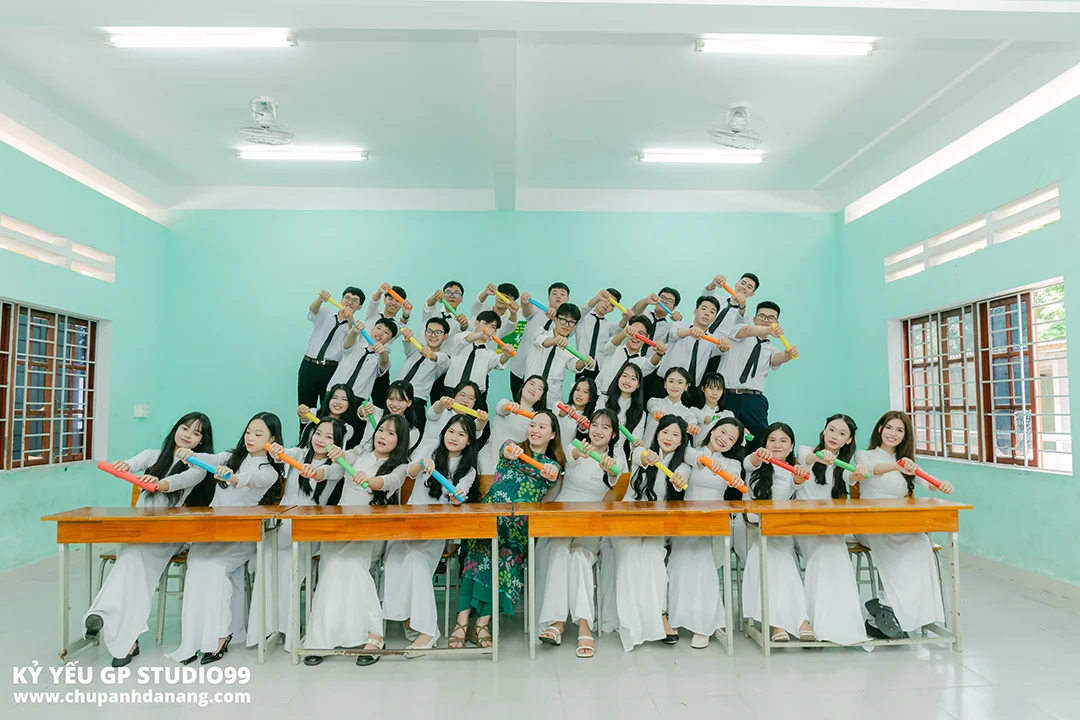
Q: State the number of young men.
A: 15